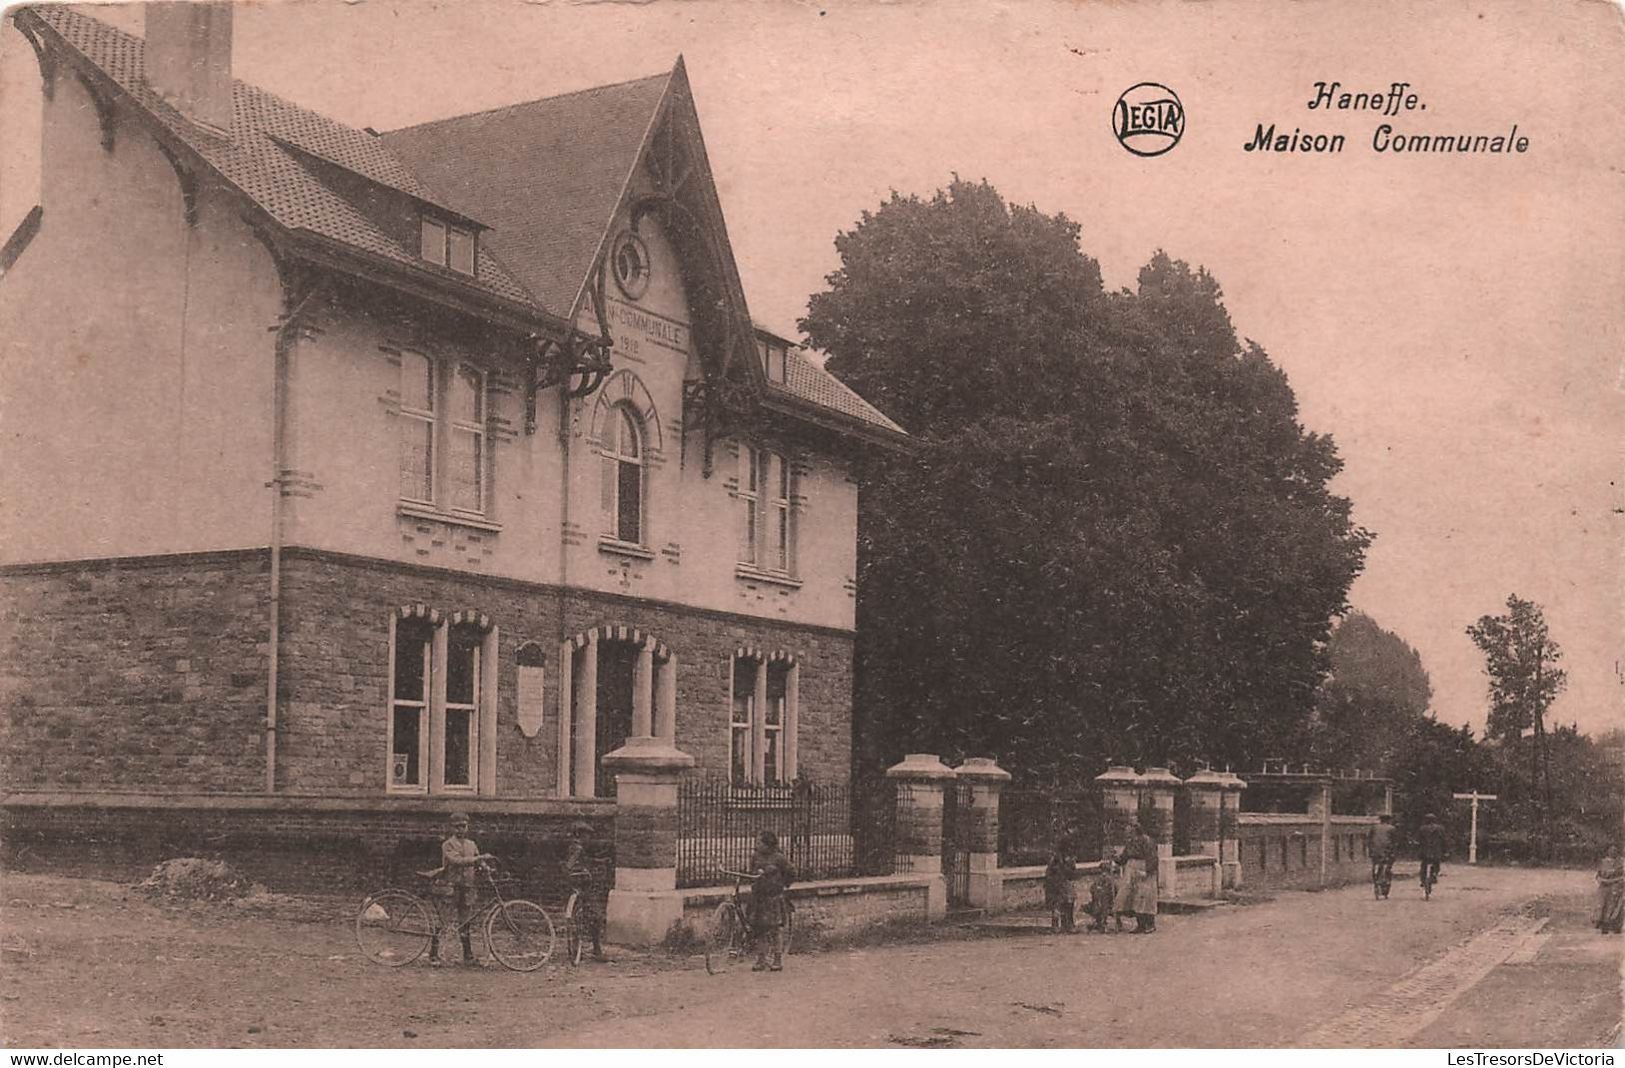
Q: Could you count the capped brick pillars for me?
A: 7